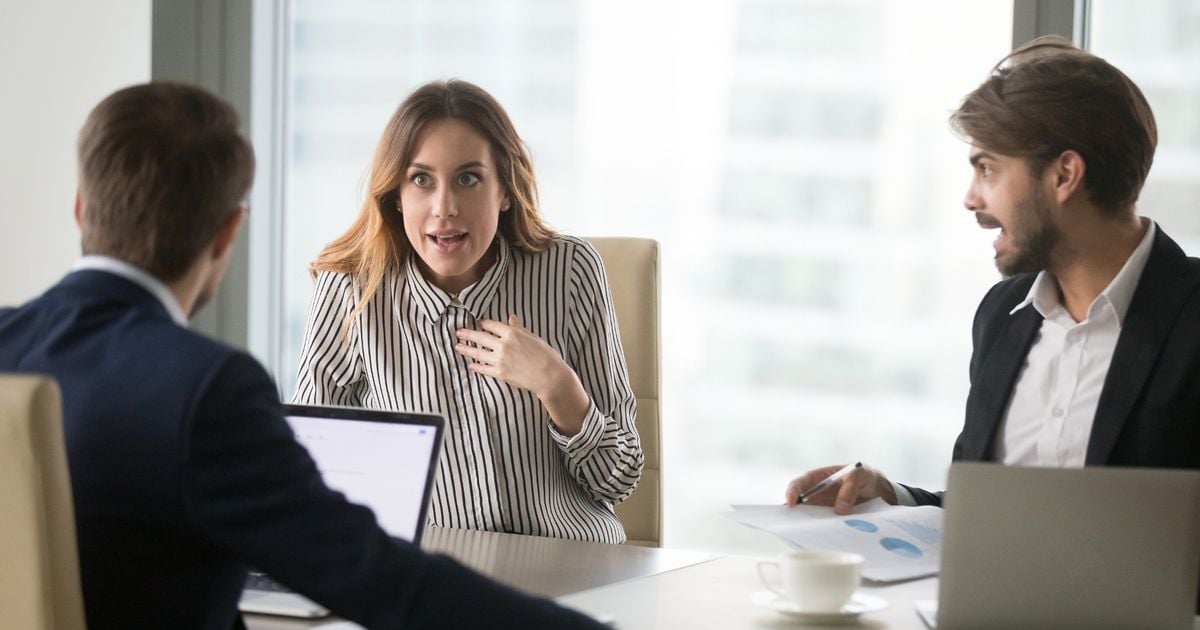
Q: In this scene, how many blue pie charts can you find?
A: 2